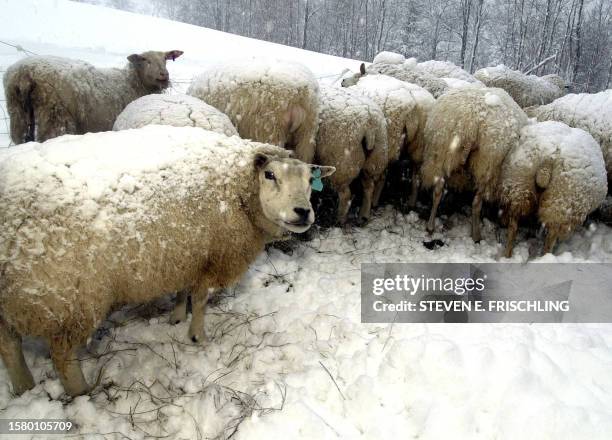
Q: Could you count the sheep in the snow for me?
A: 12